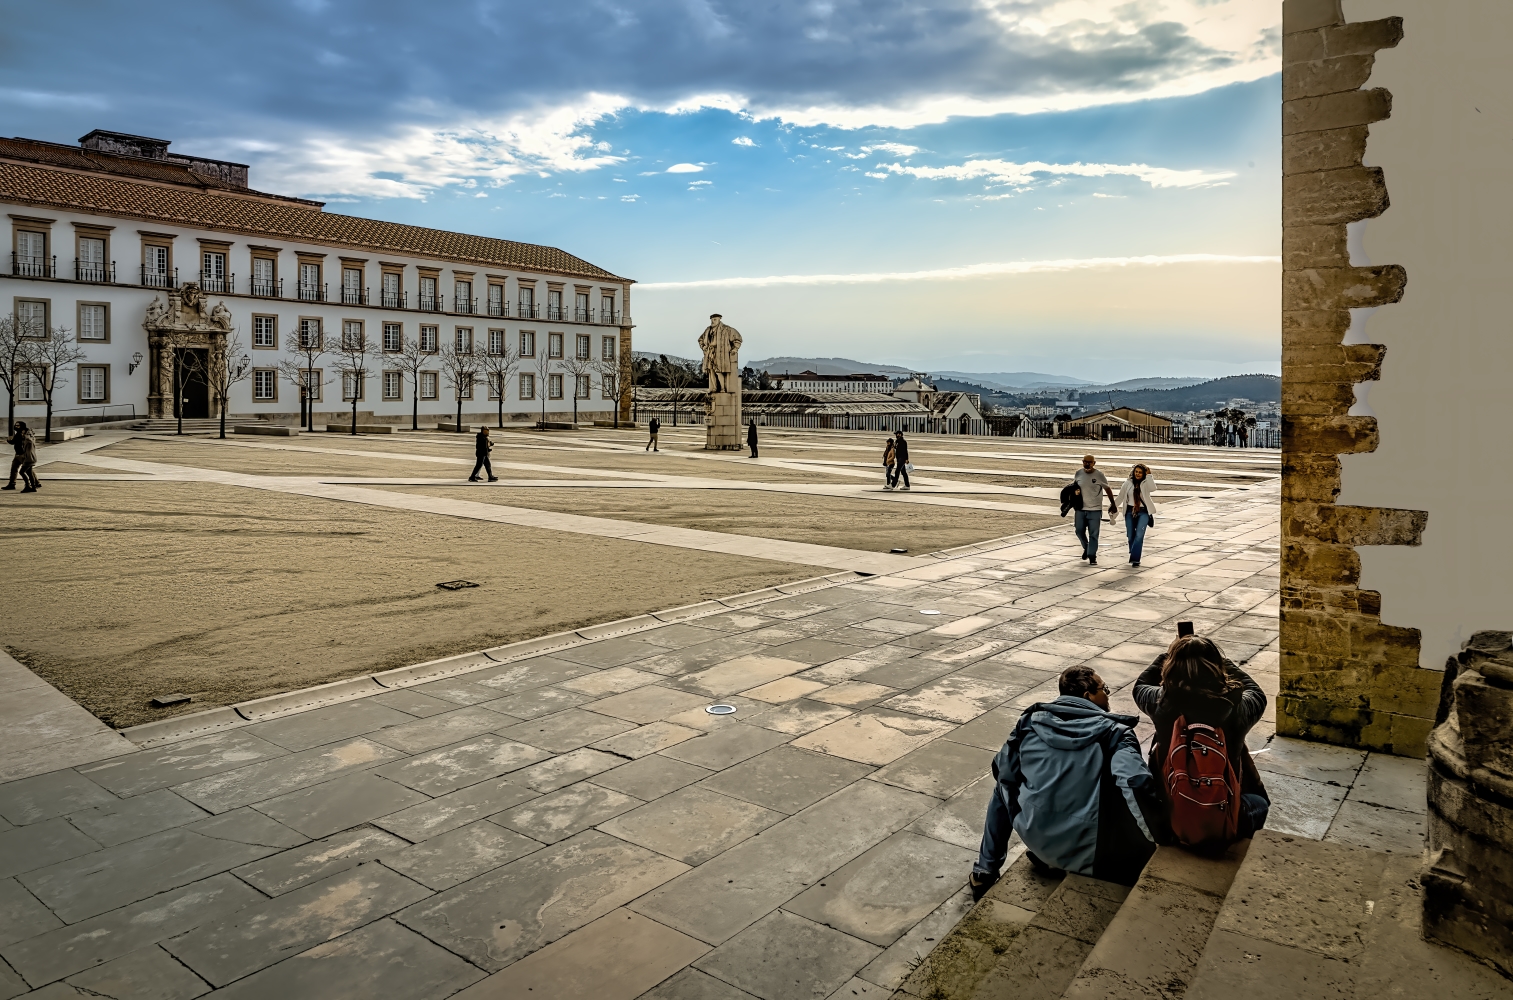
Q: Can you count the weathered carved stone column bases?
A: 1